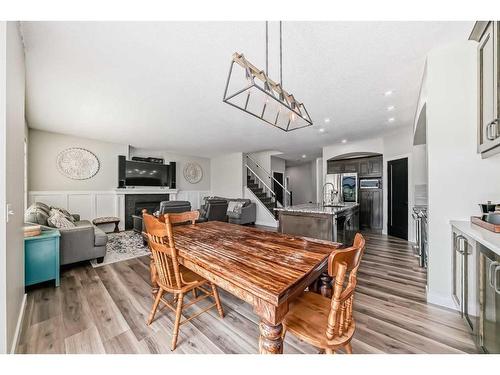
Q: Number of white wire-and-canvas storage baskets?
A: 0